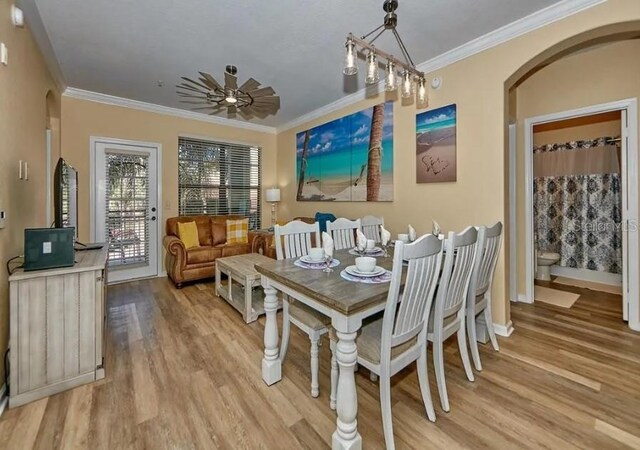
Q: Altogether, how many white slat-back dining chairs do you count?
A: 6